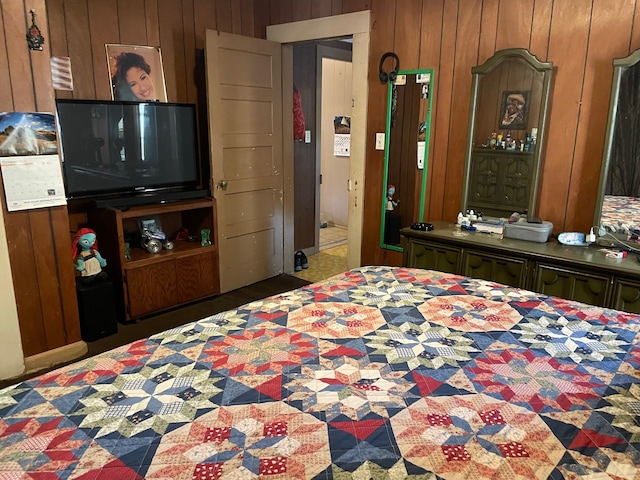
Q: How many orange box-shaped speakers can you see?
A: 0